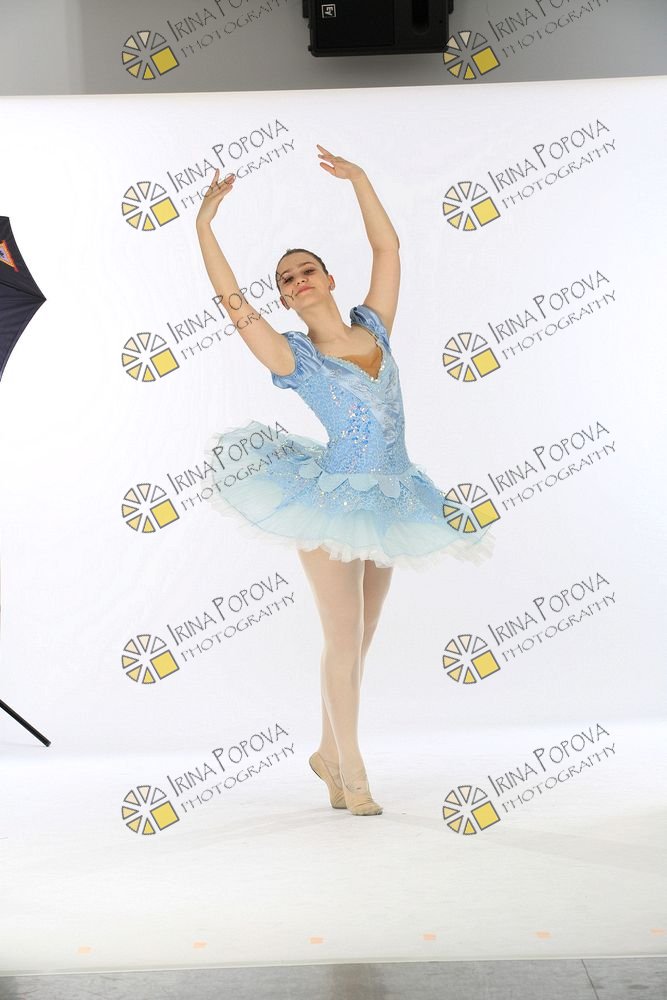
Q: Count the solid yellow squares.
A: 12